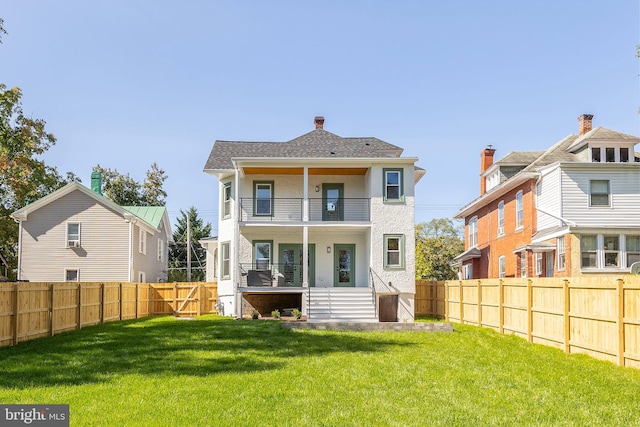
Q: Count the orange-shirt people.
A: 0